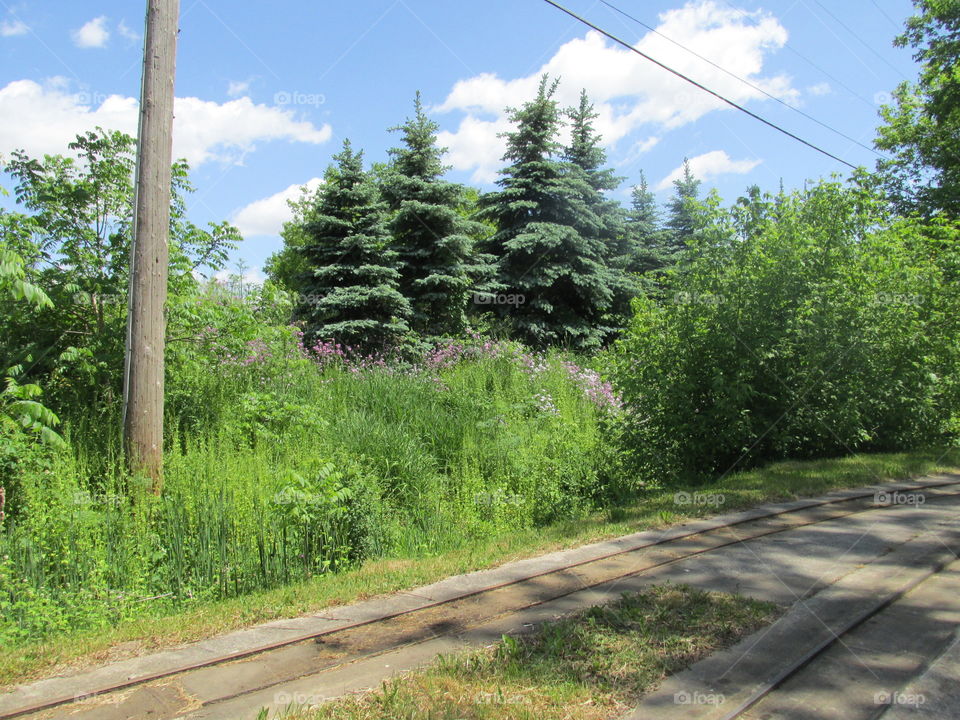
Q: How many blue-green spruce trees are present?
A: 6